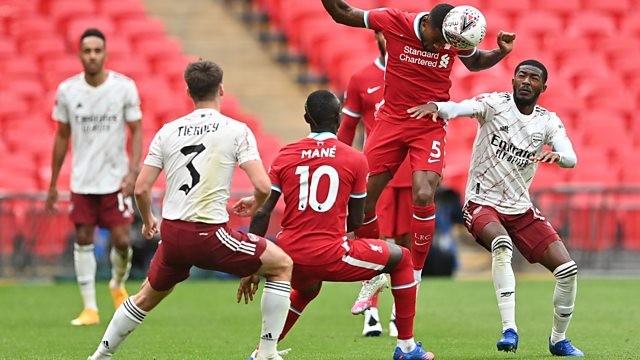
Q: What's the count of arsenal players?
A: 3